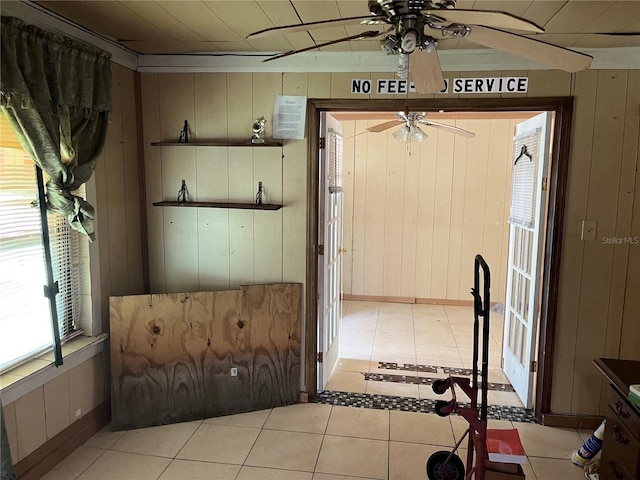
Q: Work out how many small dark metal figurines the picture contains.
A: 3